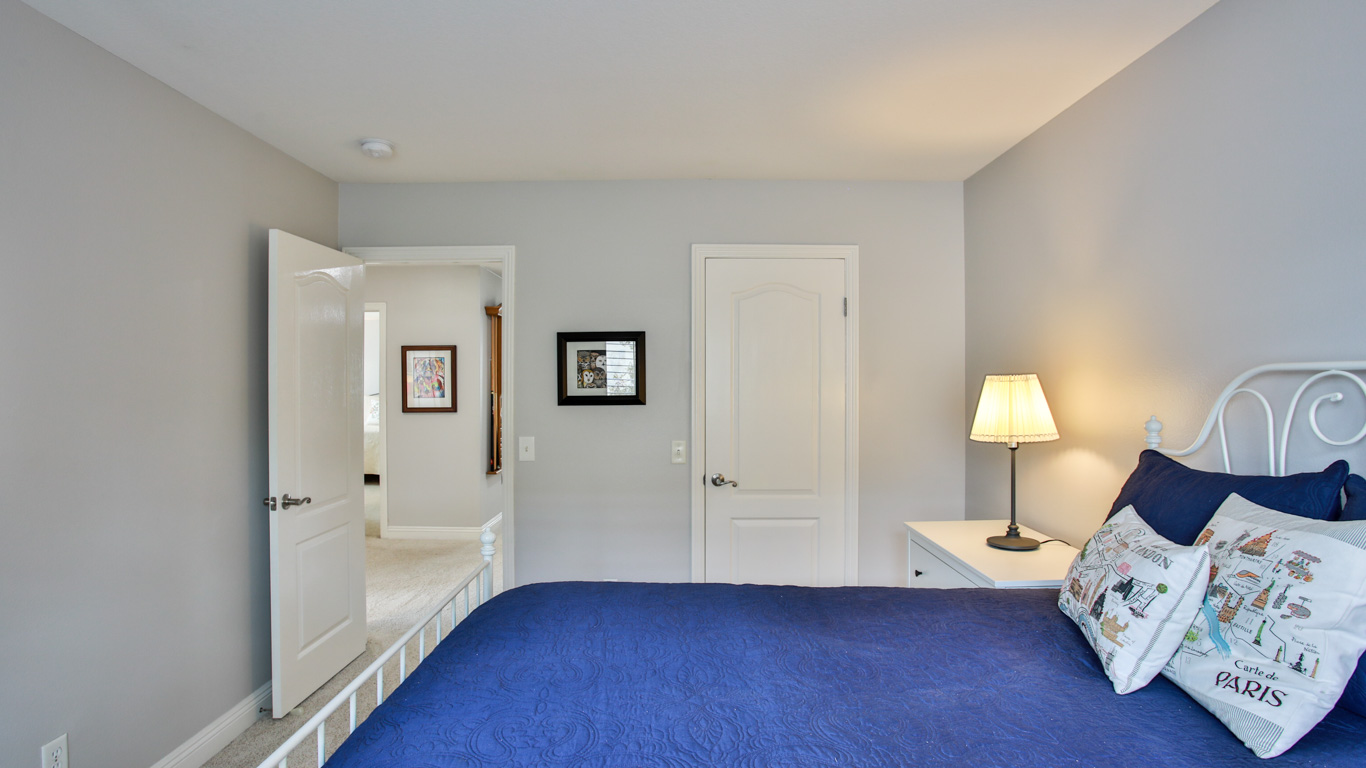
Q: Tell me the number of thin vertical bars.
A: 10